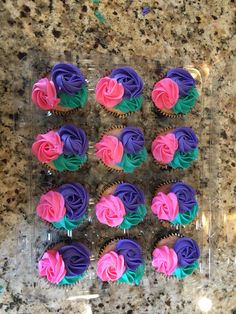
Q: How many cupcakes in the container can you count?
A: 12